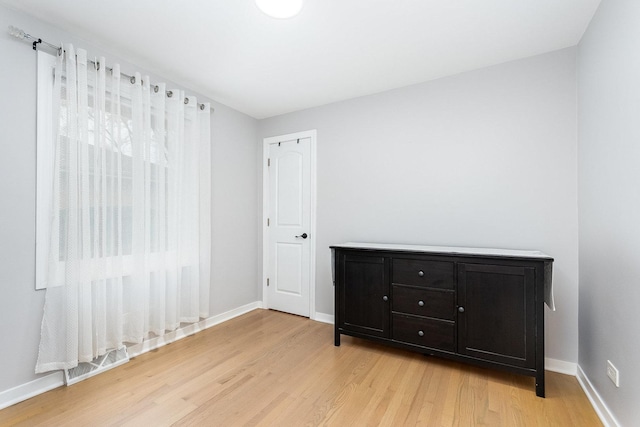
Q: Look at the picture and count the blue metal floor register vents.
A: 0